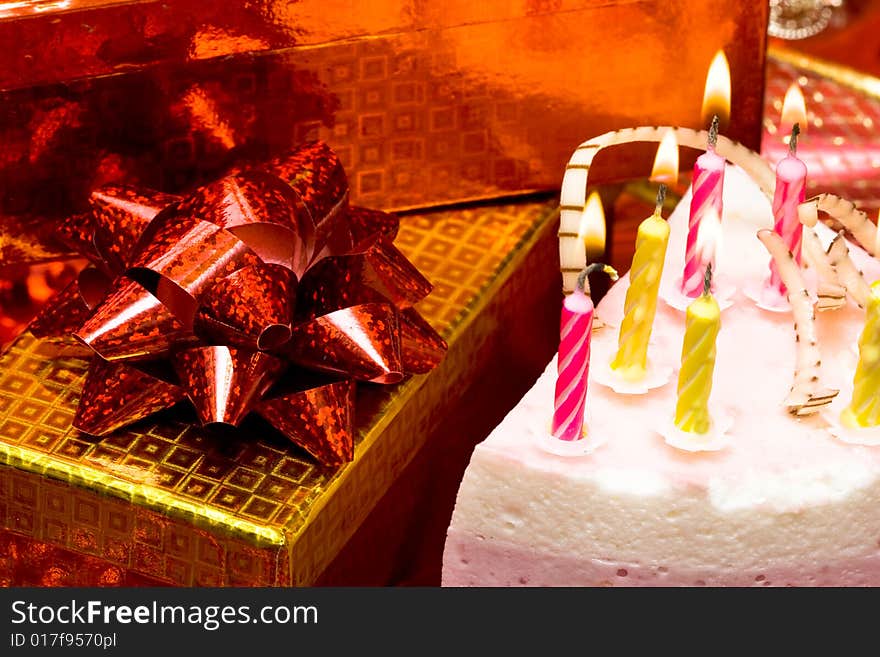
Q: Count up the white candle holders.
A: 6